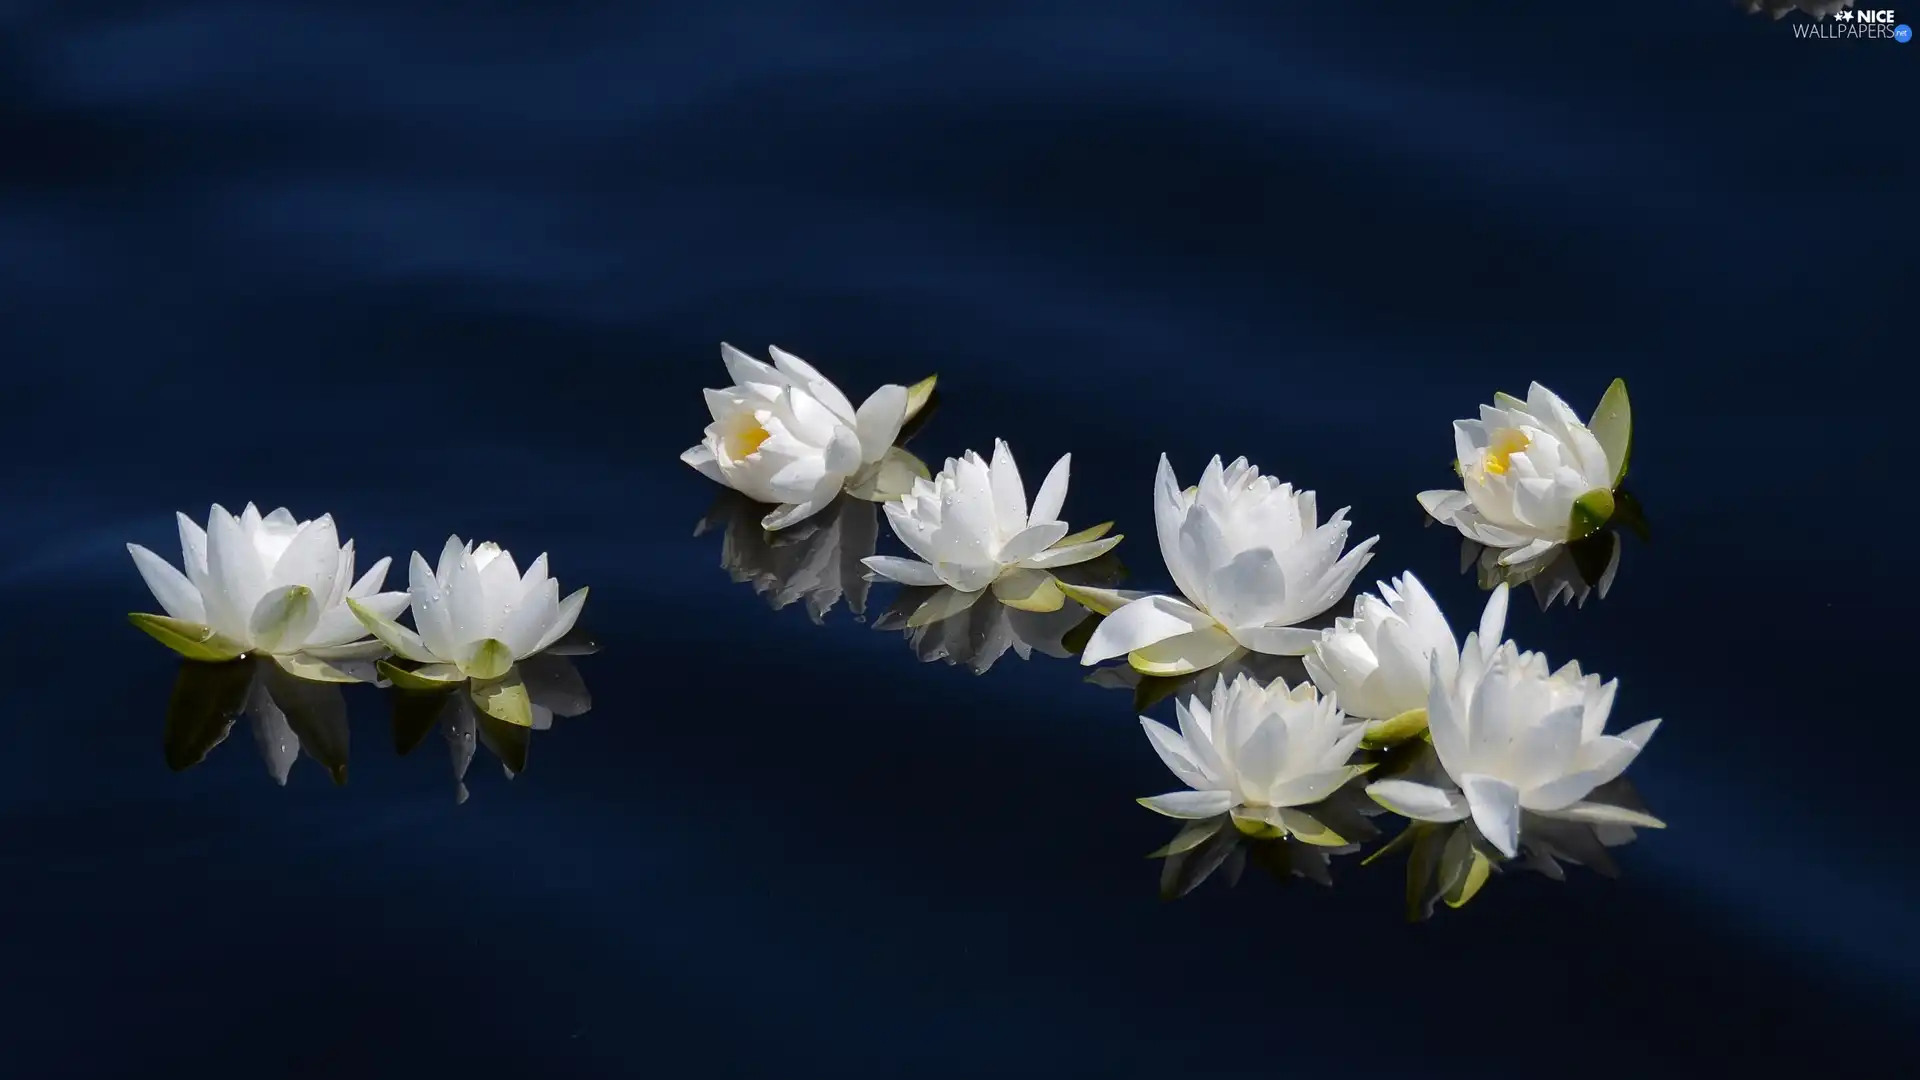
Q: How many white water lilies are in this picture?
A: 9